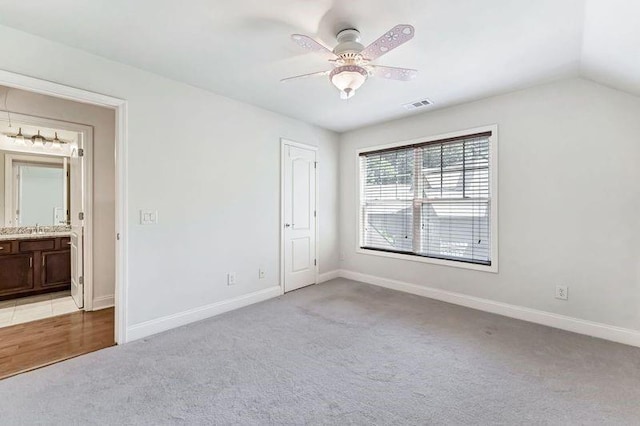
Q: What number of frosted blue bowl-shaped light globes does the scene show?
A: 0